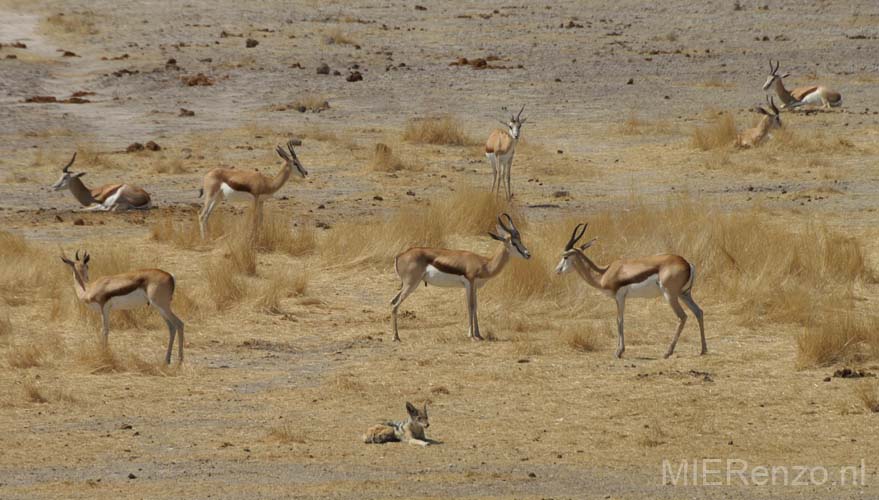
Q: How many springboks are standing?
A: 5